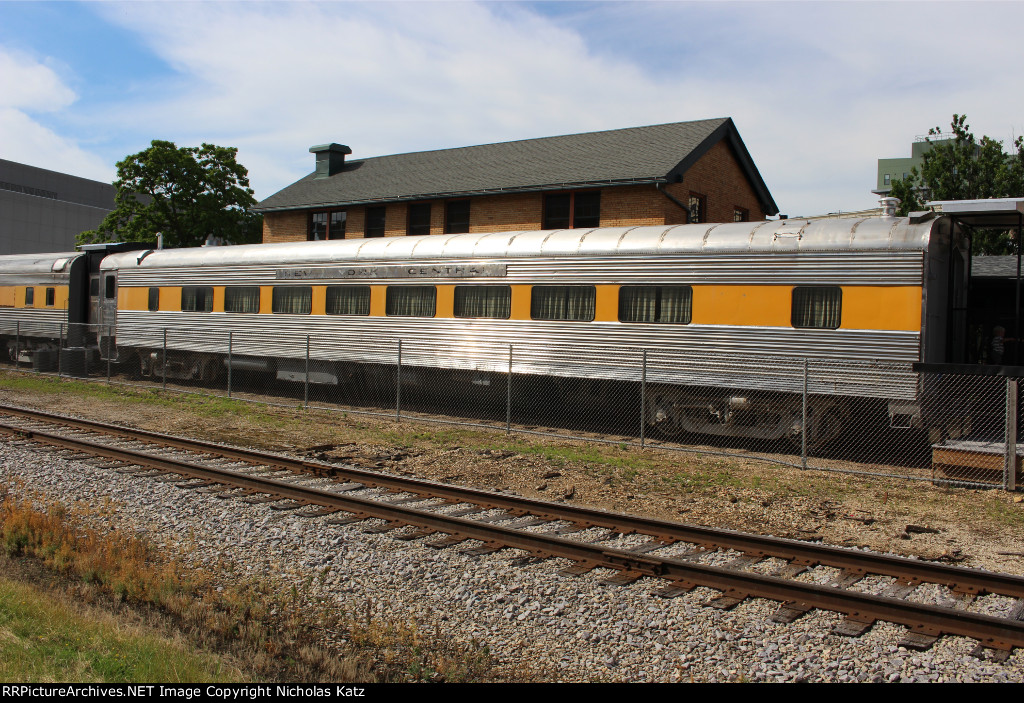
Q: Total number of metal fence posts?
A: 11